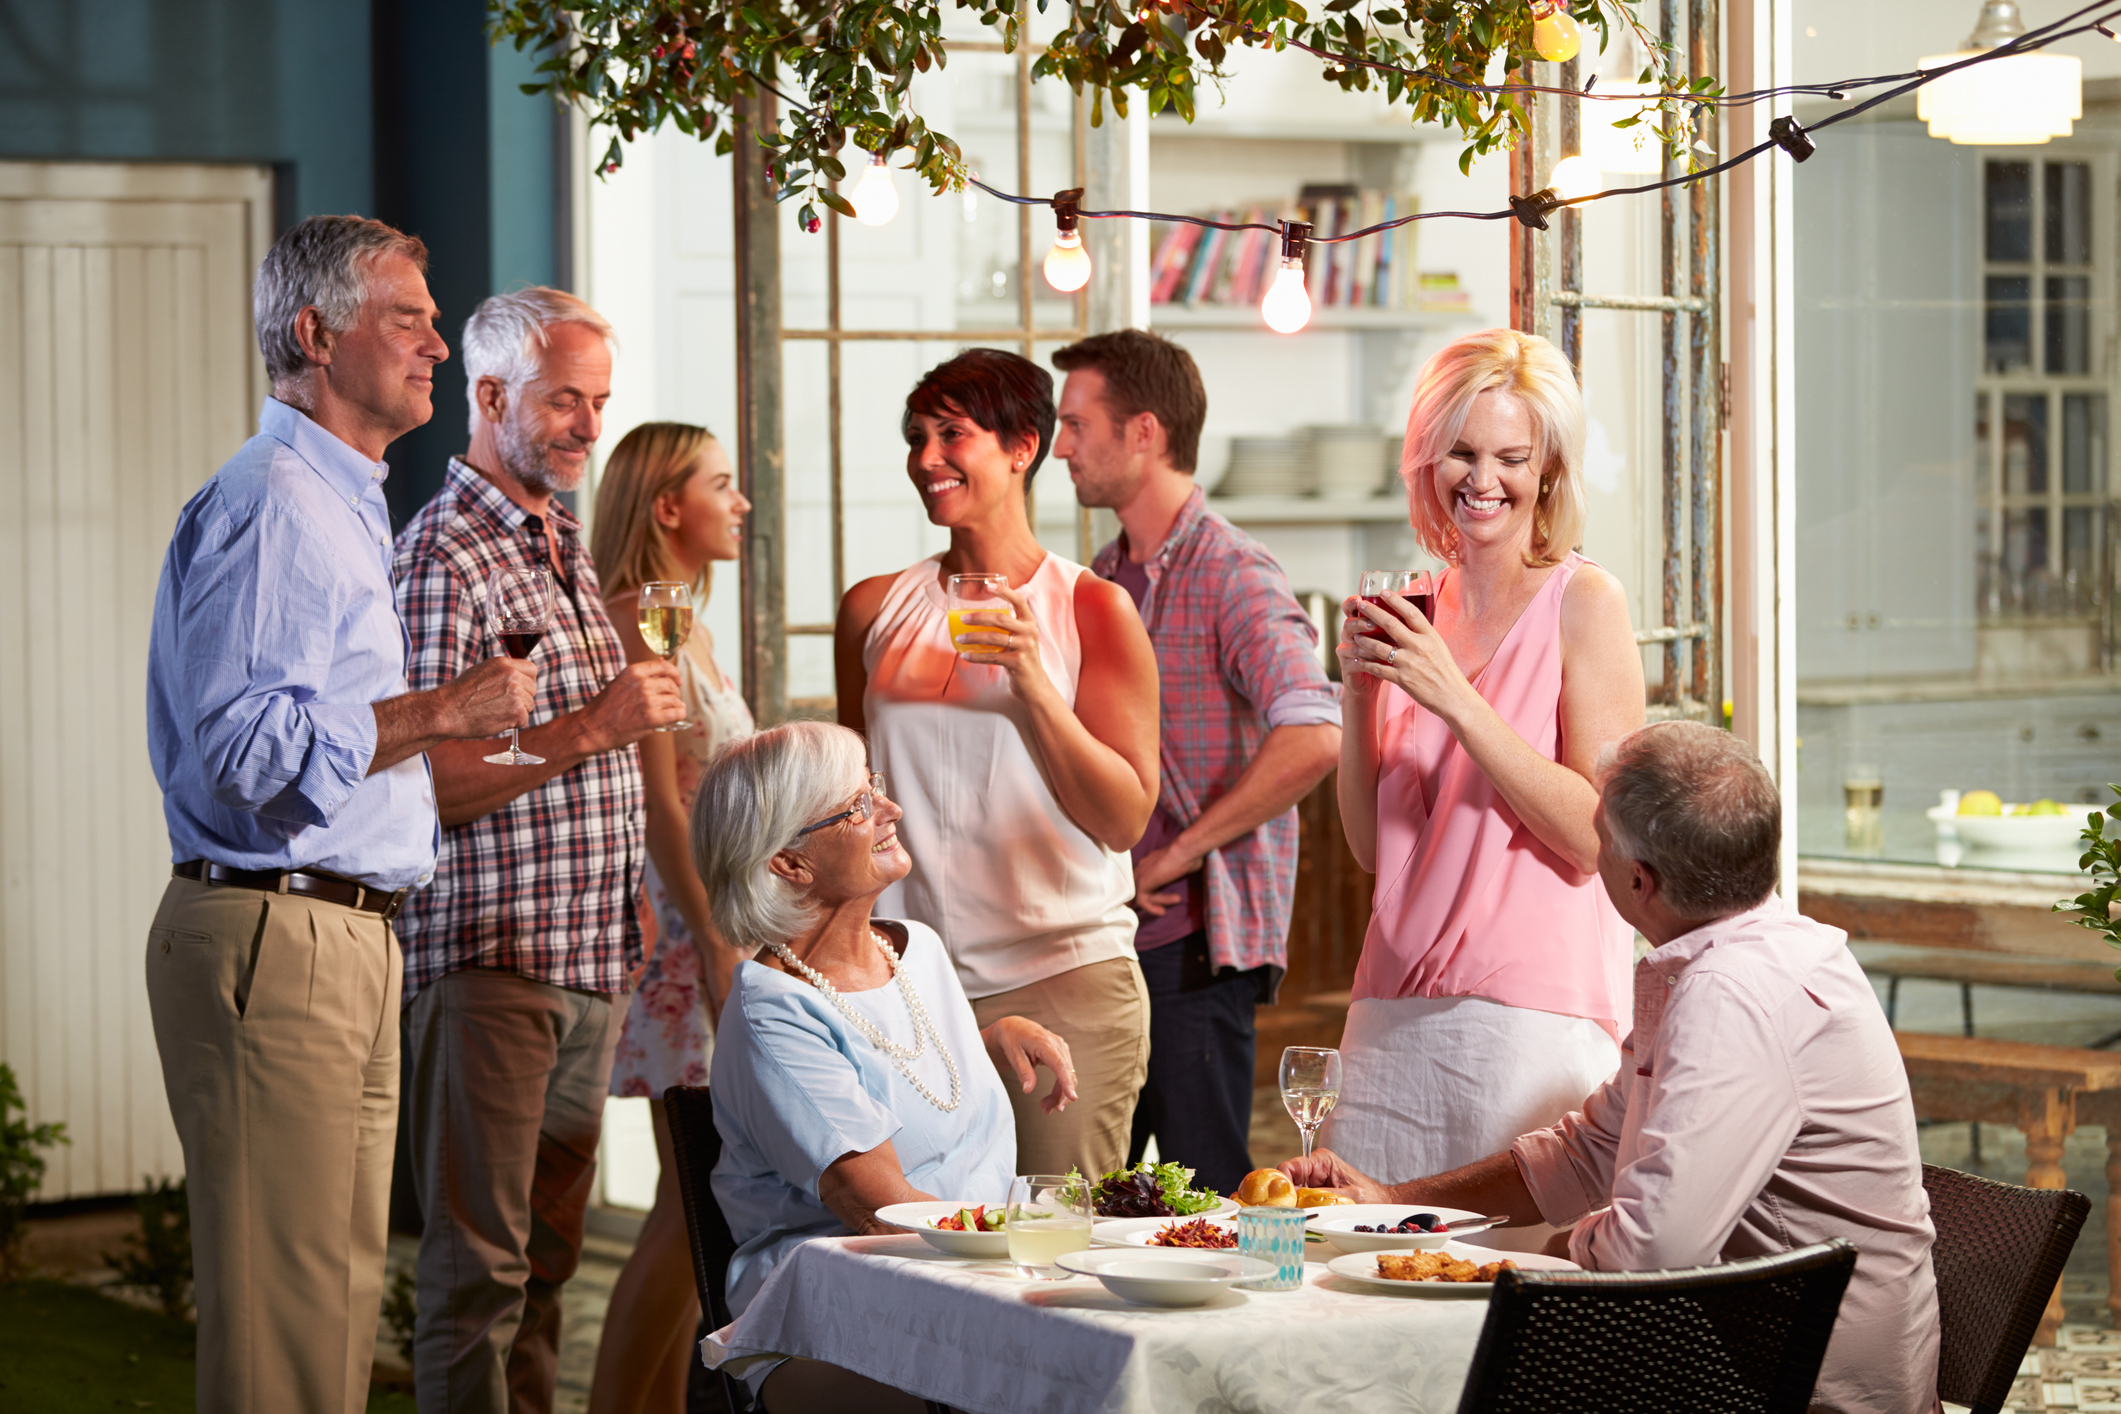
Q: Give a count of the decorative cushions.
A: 0